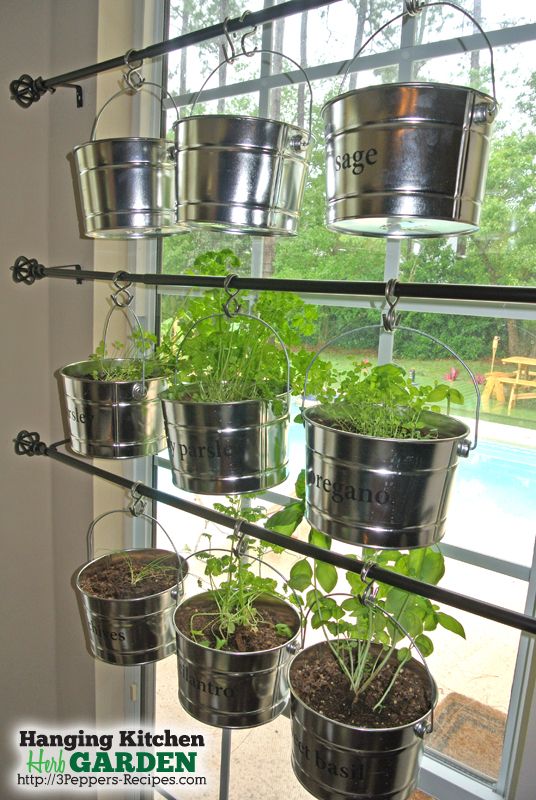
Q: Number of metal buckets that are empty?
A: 3